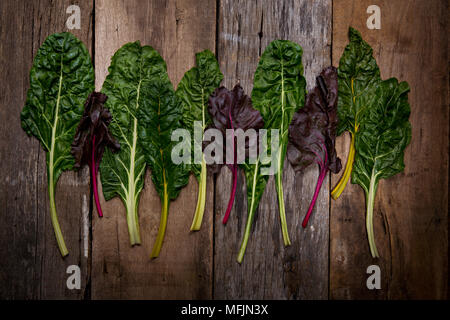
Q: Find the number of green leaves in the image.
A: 8